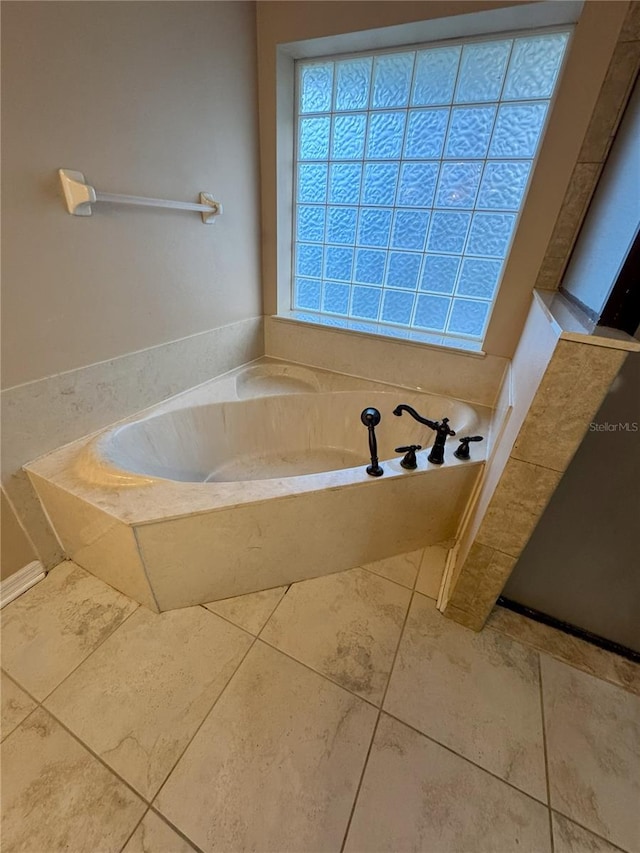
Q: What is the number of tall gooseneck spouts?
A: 1